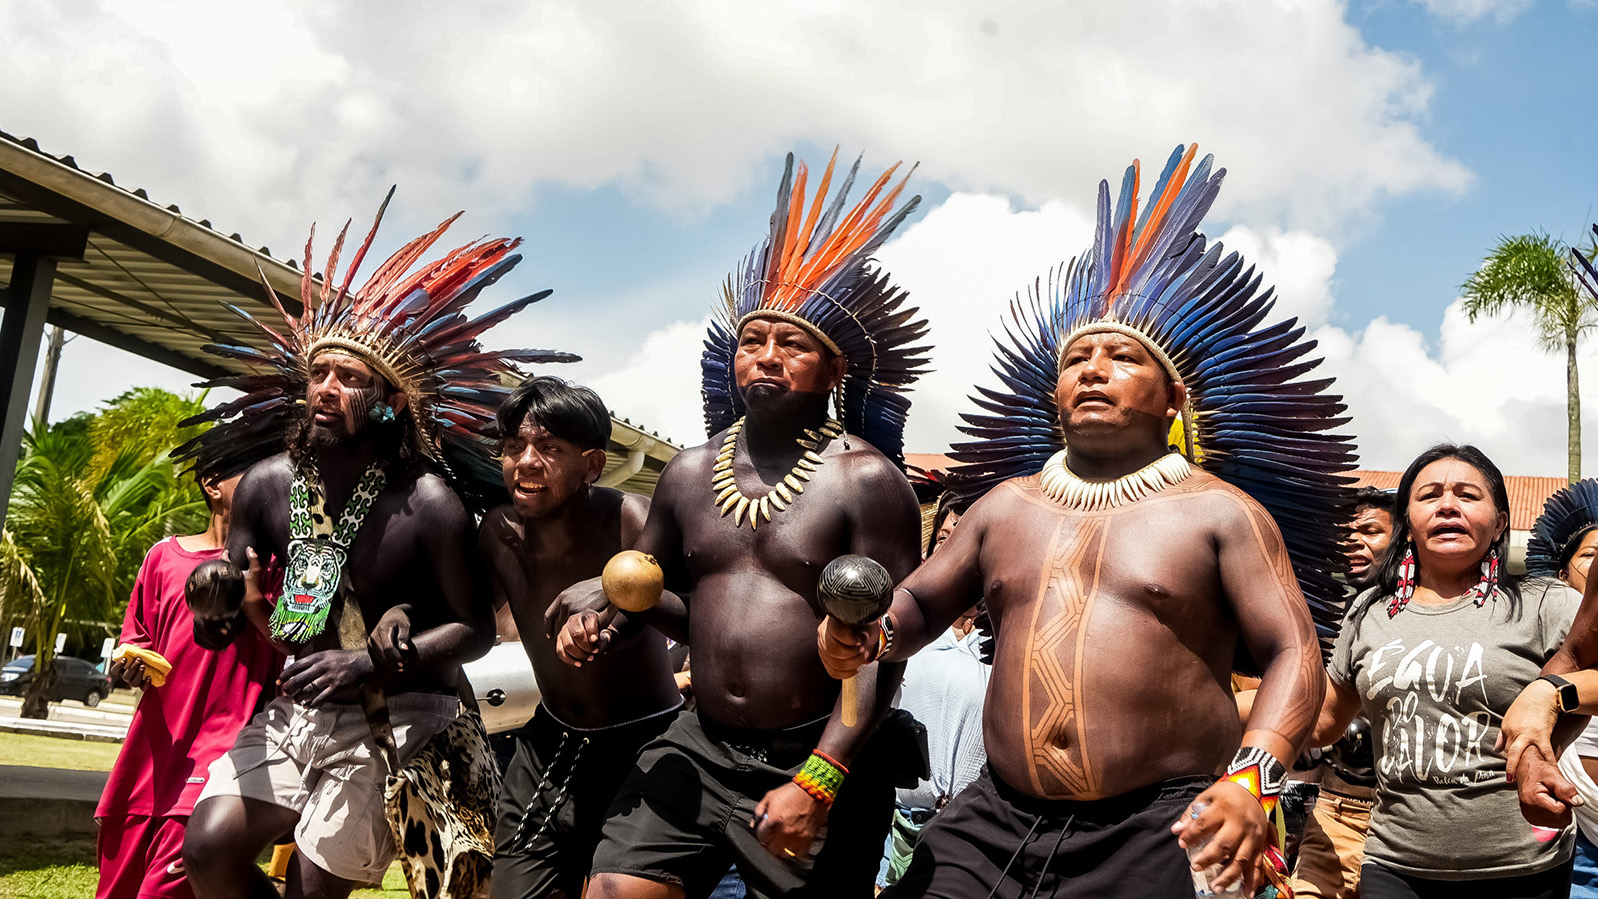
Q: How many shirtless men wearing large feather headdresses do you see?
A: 3